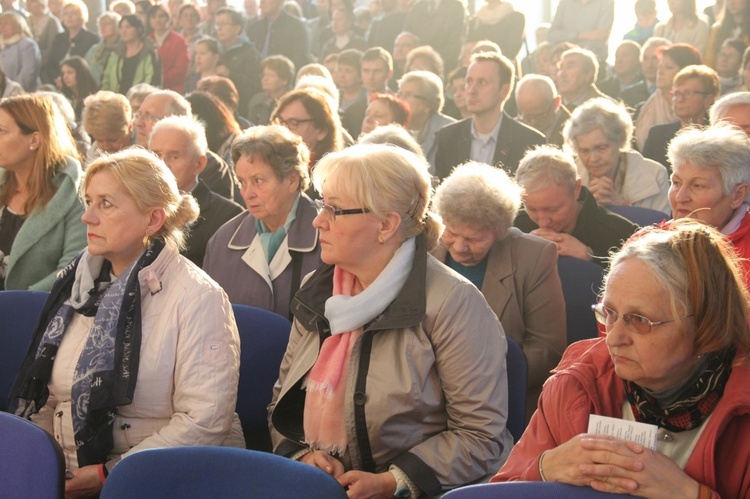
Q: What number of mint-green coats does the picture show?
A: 1